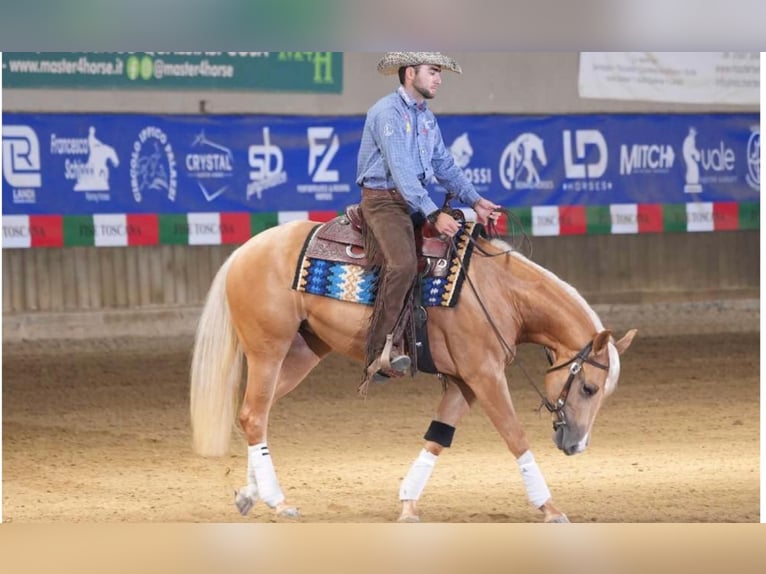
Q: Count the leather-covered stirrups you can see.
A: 1